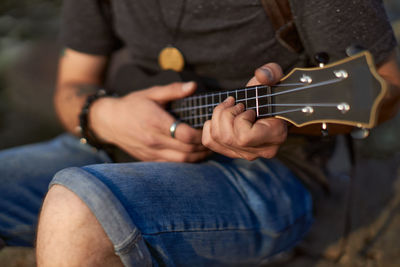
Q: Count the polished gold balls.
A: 0